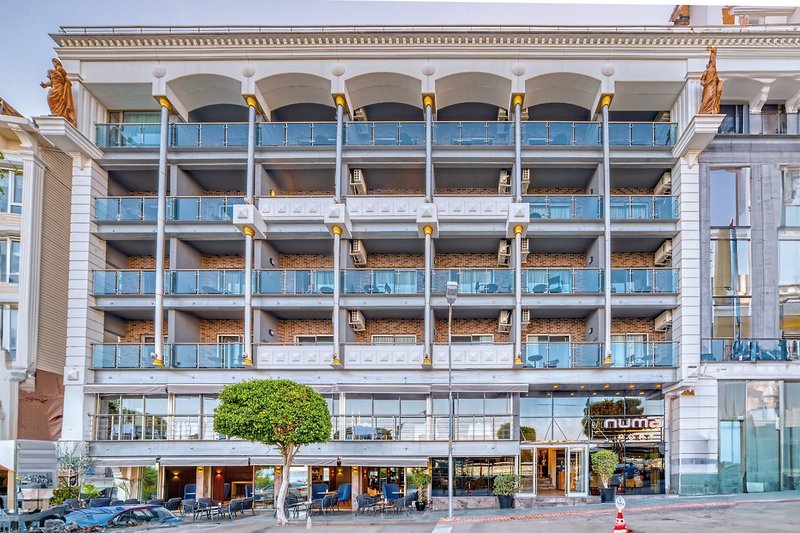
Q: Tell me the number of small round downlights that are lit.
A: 10